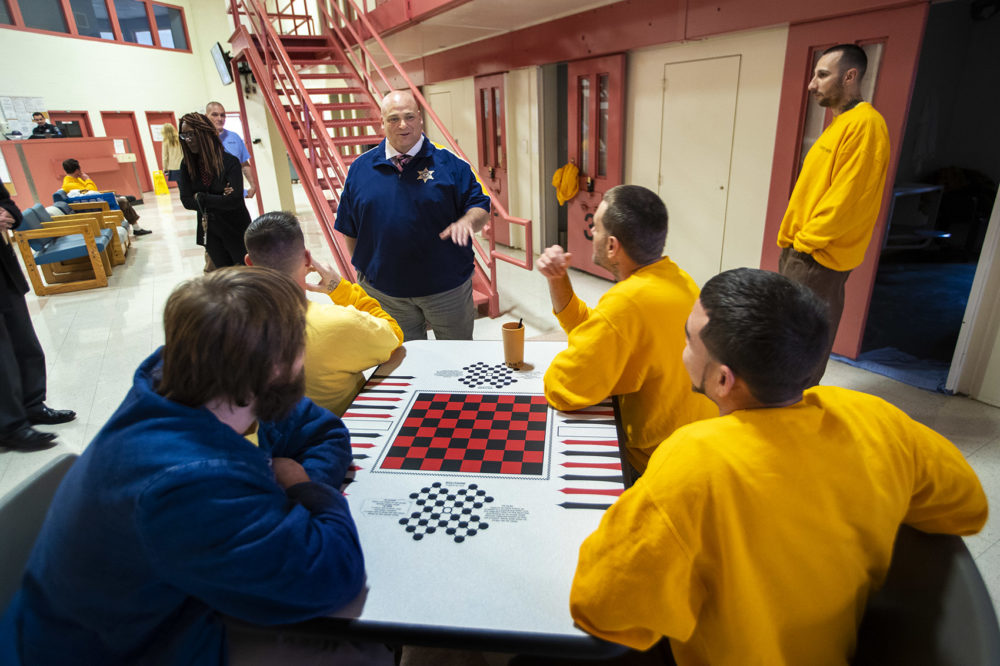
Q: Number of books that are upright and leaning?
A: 0